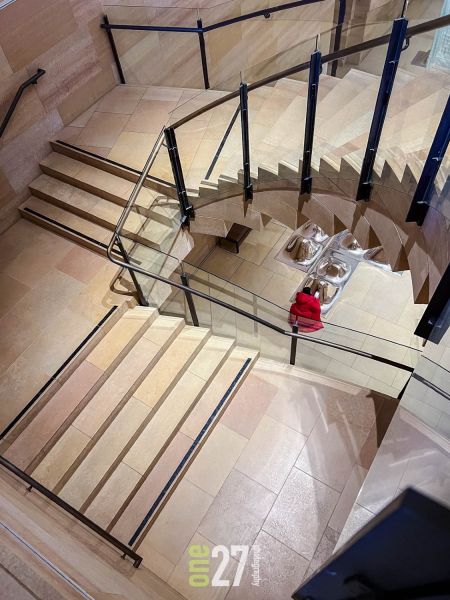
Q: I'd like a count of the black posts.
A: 12